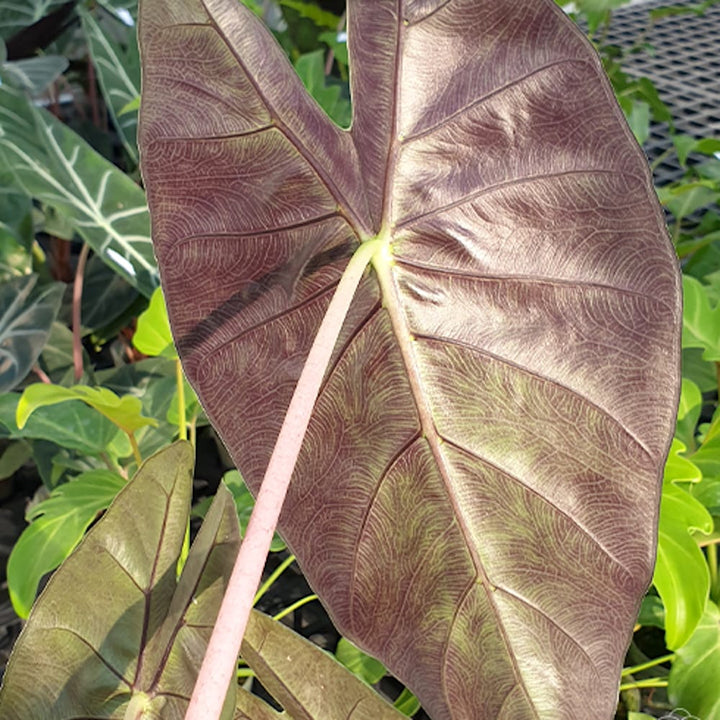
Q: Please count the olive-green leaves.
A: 2